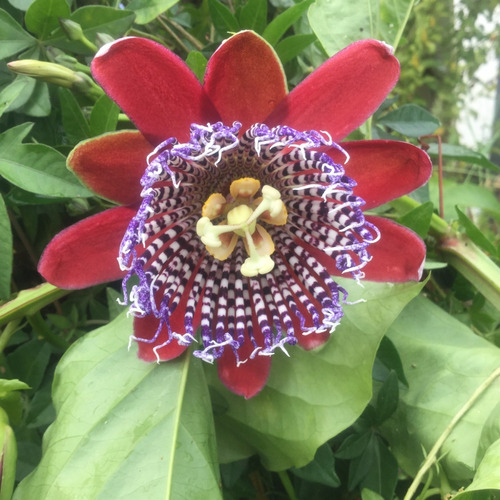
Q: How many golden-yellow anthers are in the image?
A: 5